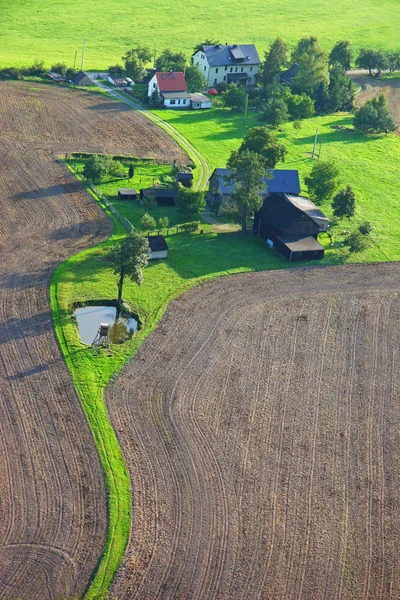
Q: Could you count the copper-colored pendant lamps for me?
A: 0